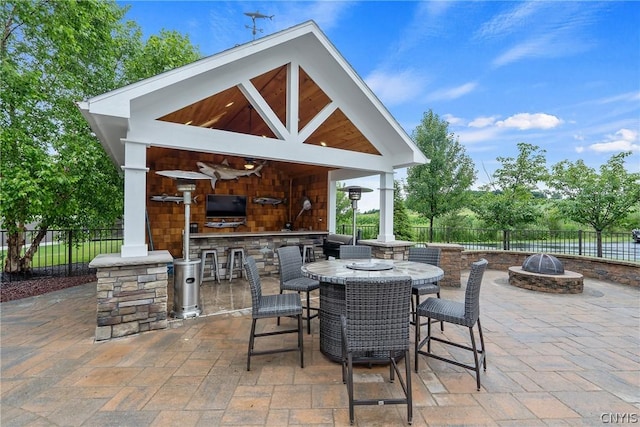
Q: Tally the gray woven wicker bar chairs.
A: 6